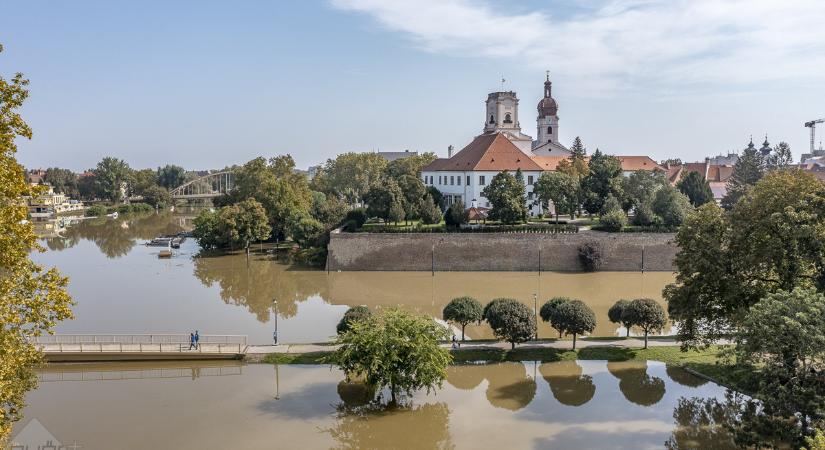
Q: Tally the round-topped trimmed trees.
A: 7